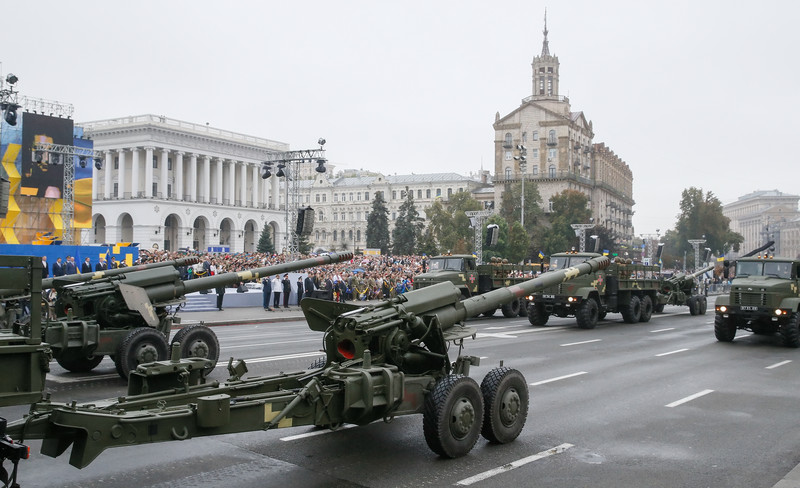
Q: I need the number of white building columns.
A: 15